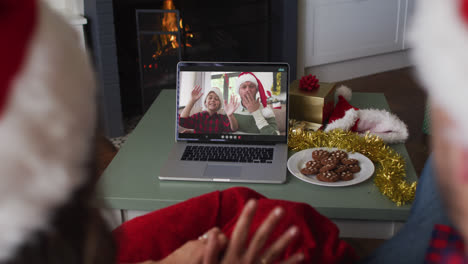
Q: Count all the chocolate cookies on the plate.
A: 11